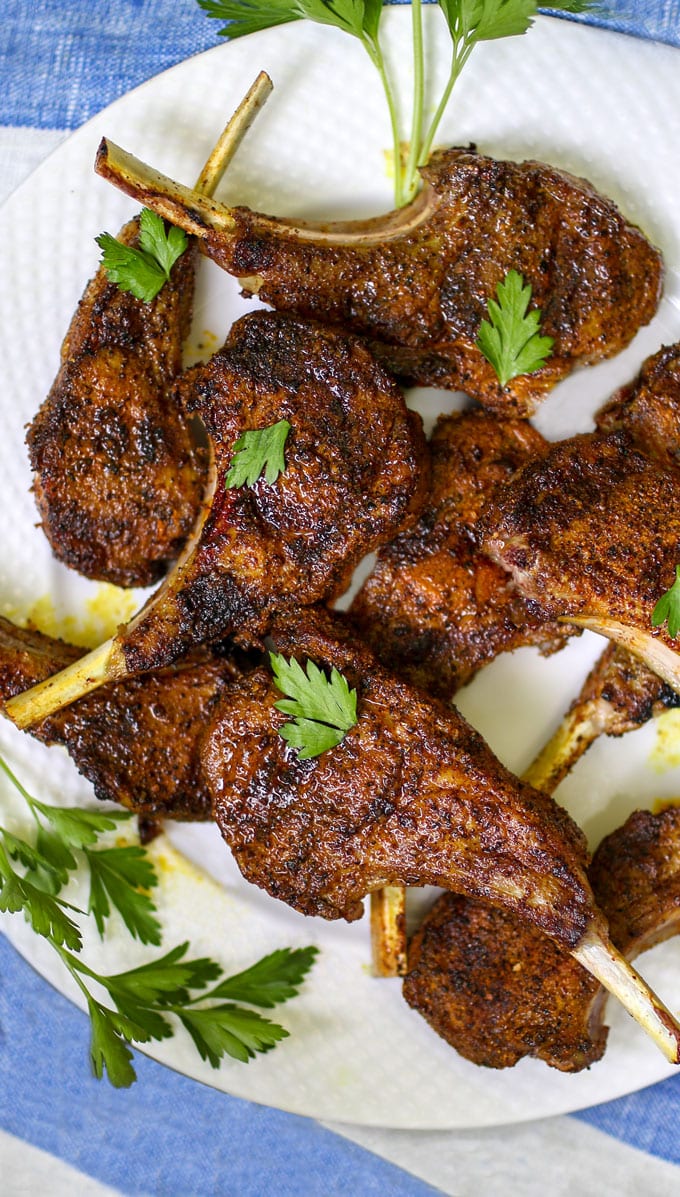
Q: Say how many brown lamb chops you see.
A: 9